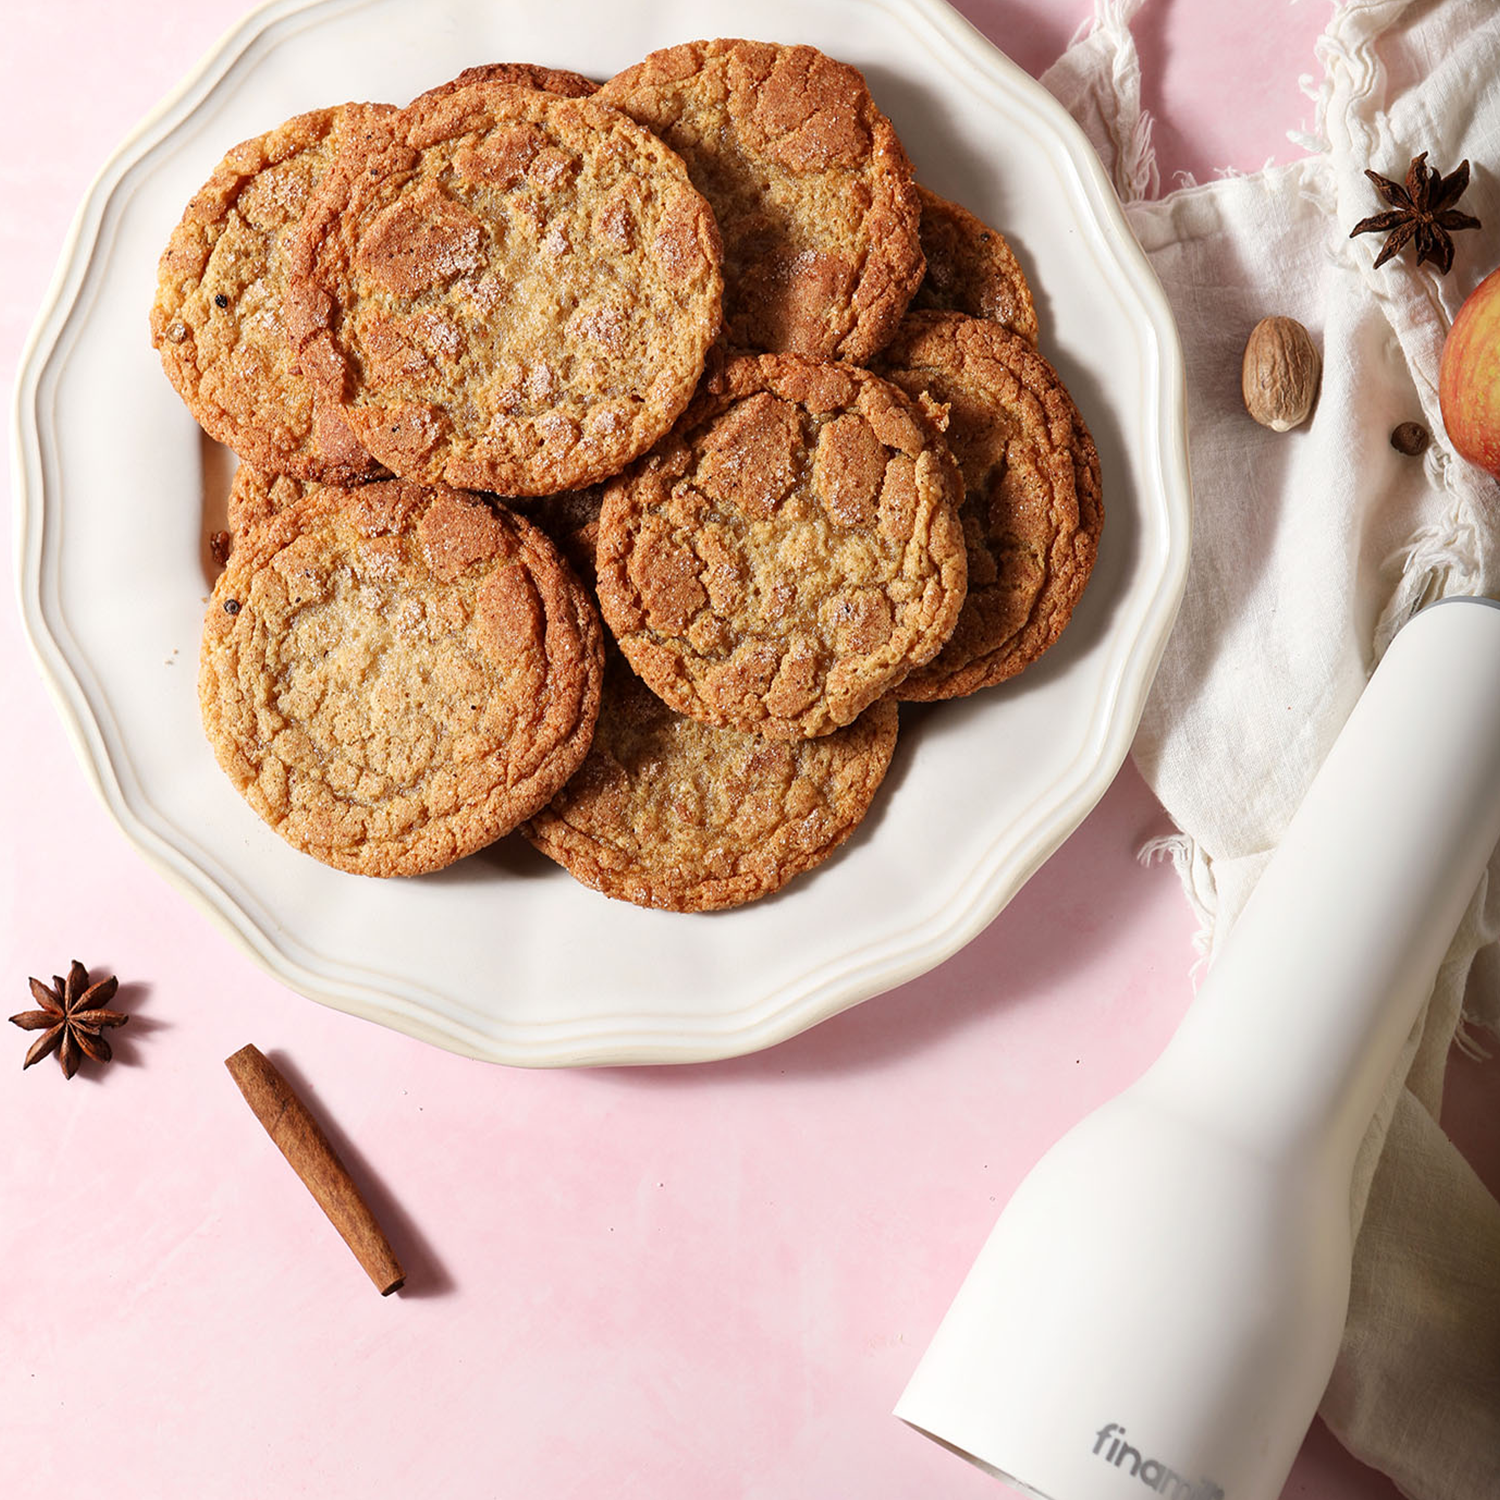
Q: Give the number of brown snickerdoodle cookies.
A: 10